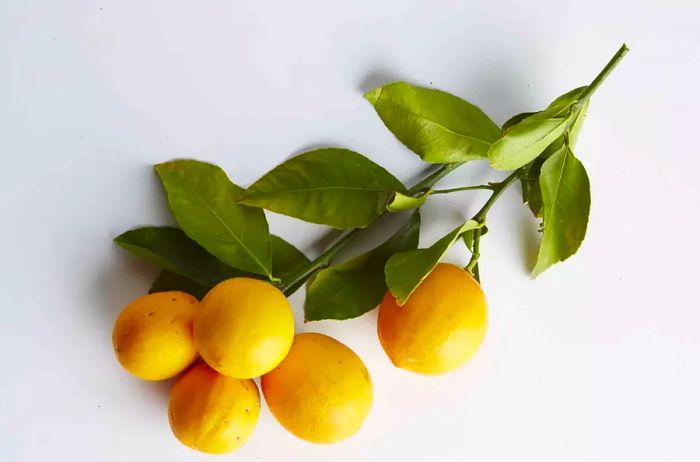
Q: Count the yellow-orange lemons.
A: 5